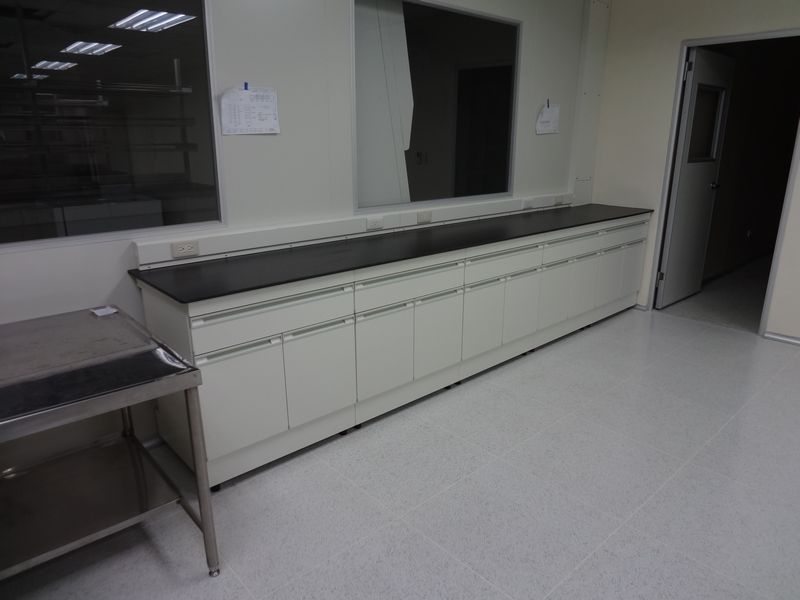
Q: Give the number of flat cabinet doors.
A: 10